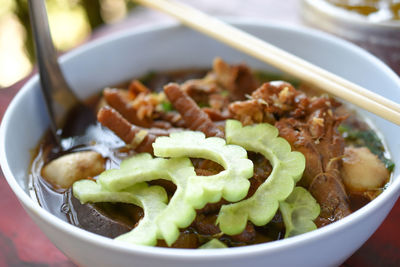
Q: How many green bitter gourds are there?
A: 5